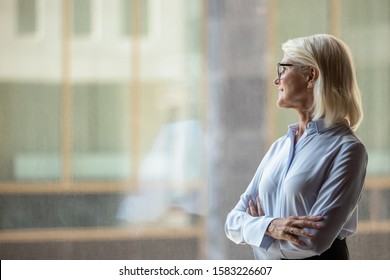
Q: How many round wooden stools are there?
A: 0